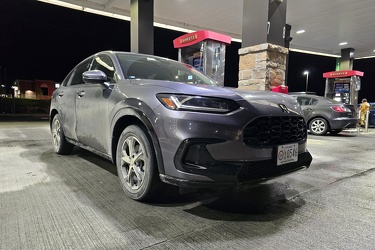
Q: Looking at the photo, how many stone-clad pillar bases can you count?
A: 1